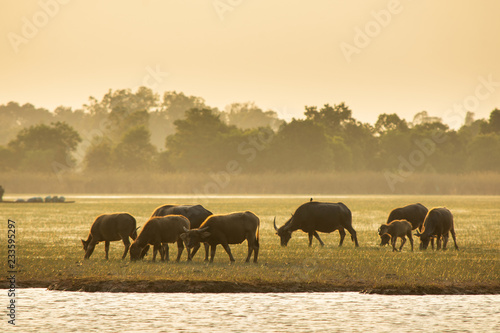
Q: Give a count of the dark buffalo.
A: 8